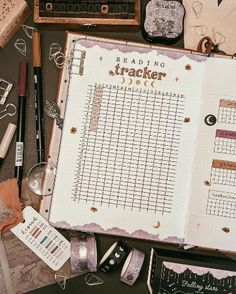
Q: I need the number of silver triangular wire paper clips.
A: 8